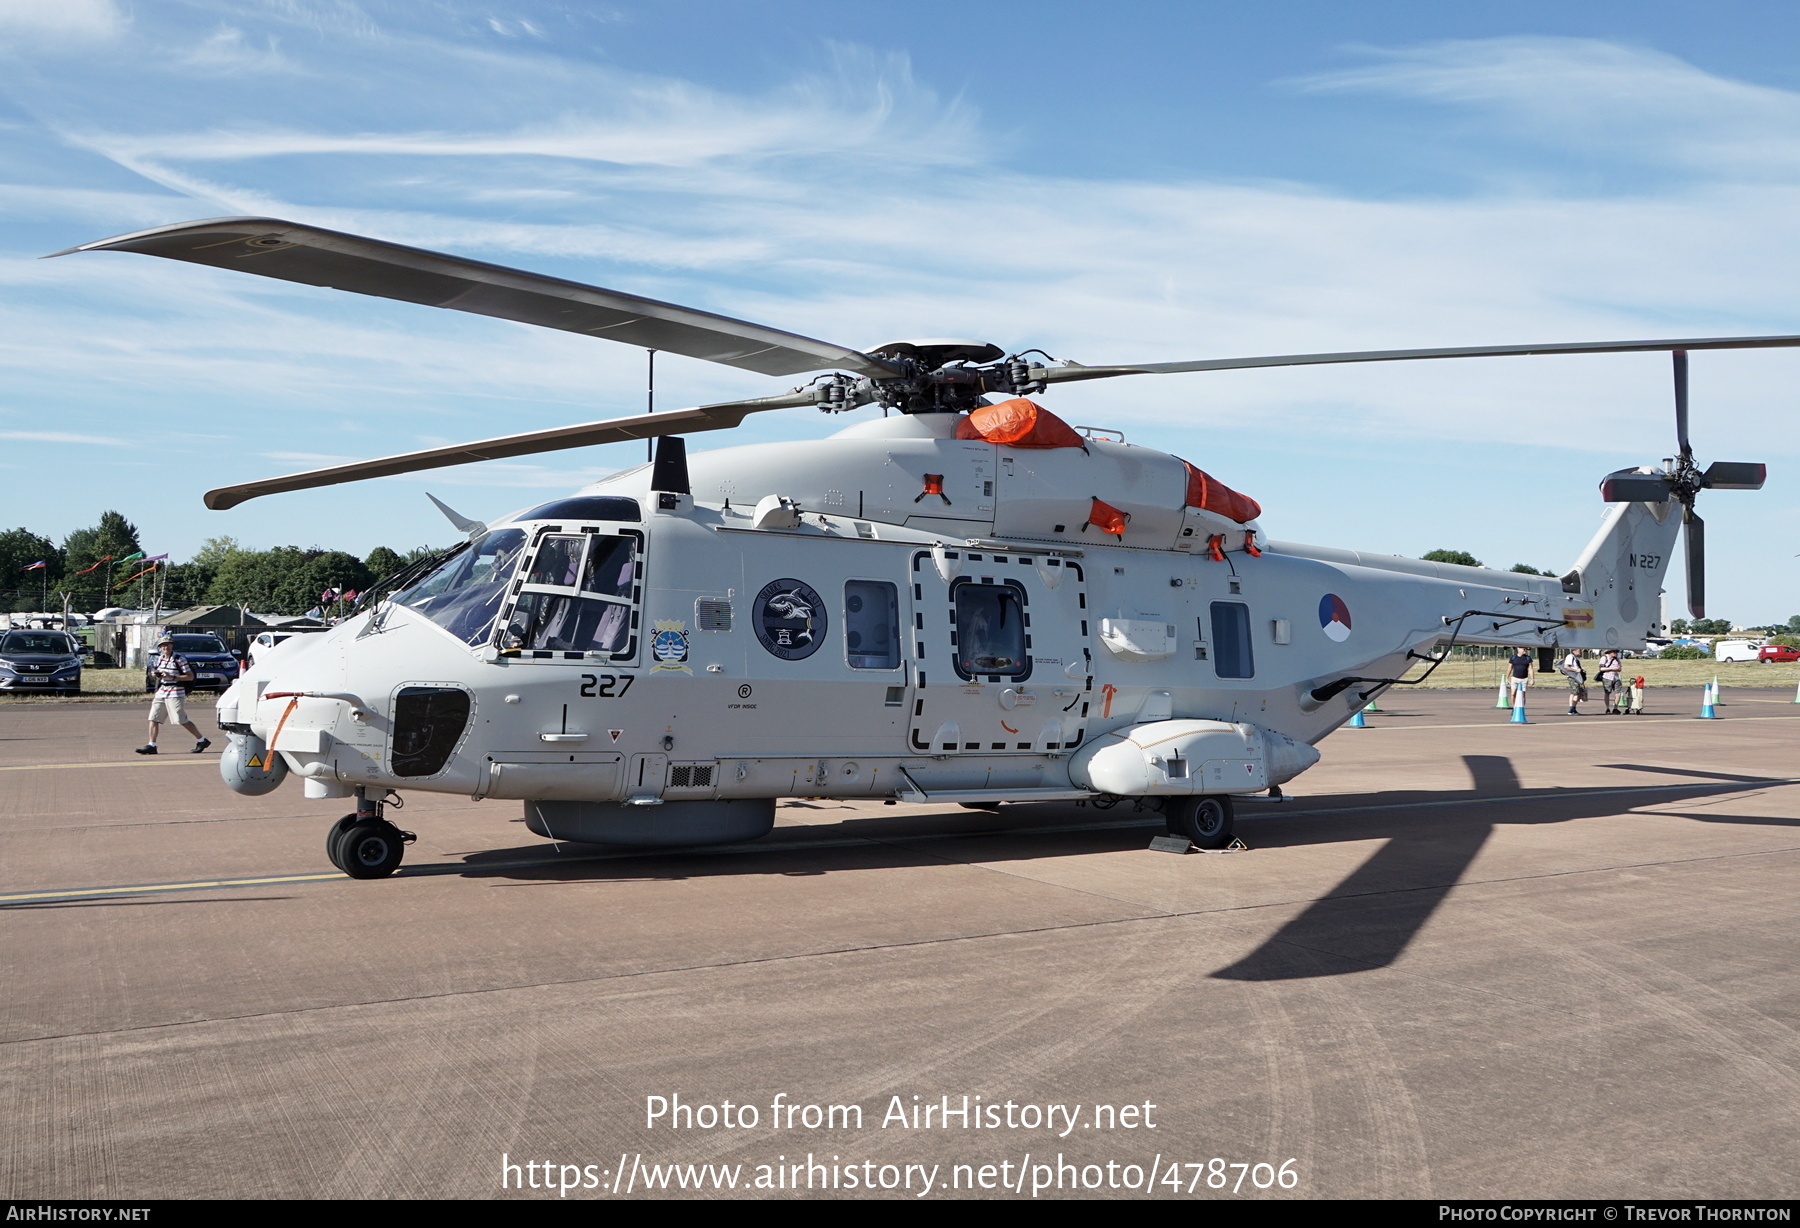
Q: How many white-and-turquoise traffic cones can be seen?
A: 3